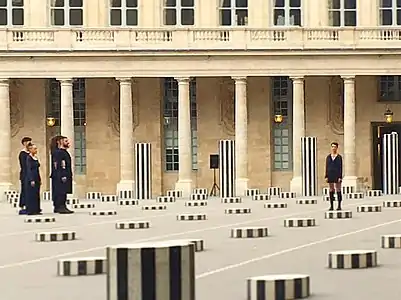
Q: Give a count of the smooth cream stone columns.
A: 7